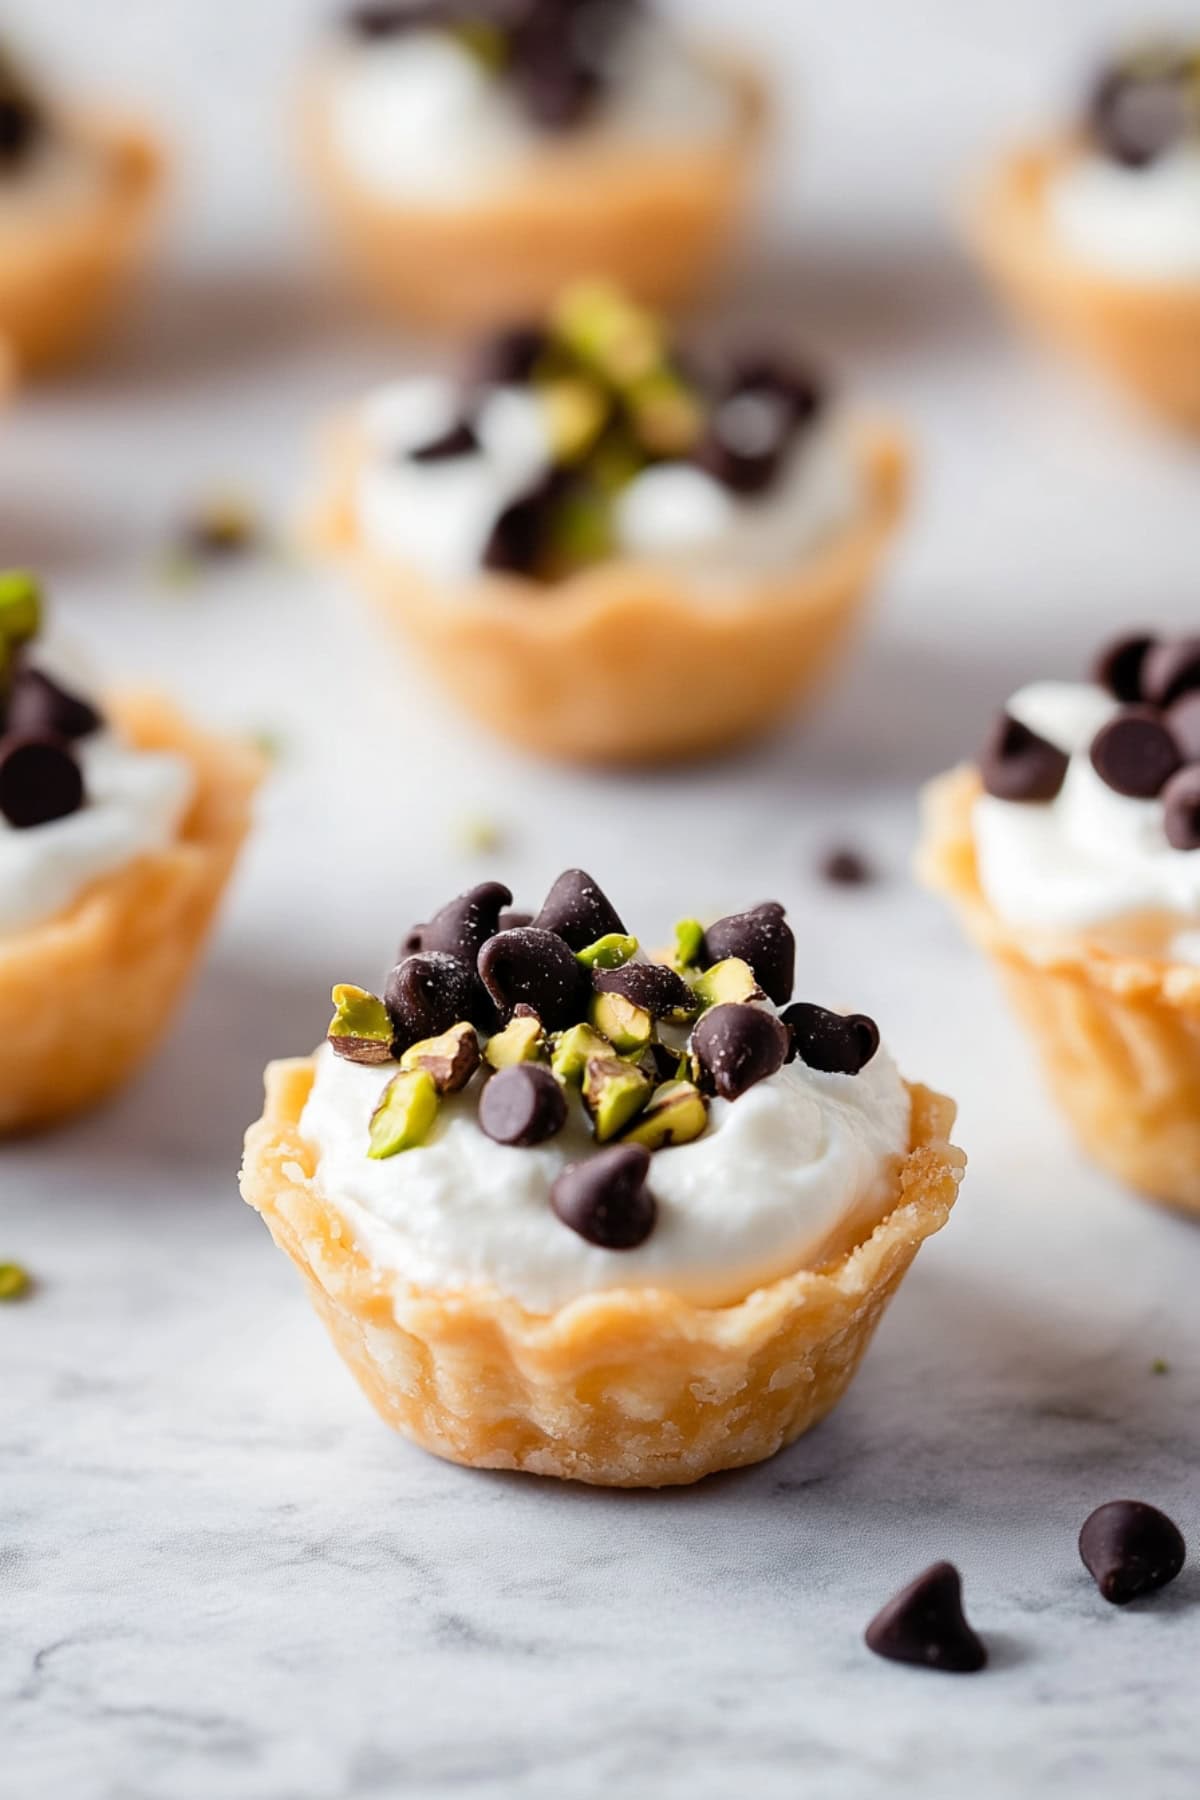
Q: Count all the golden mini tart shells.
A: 7